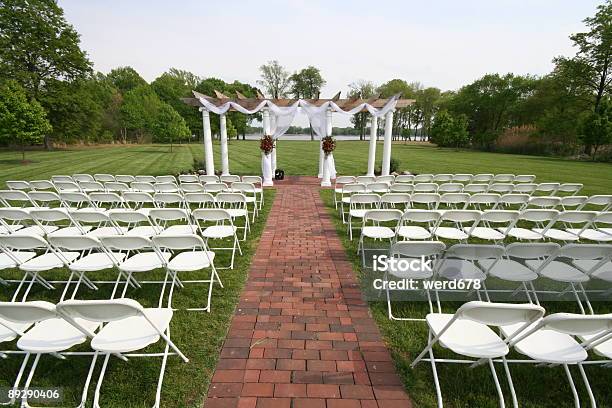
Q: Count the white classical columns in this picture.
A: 8